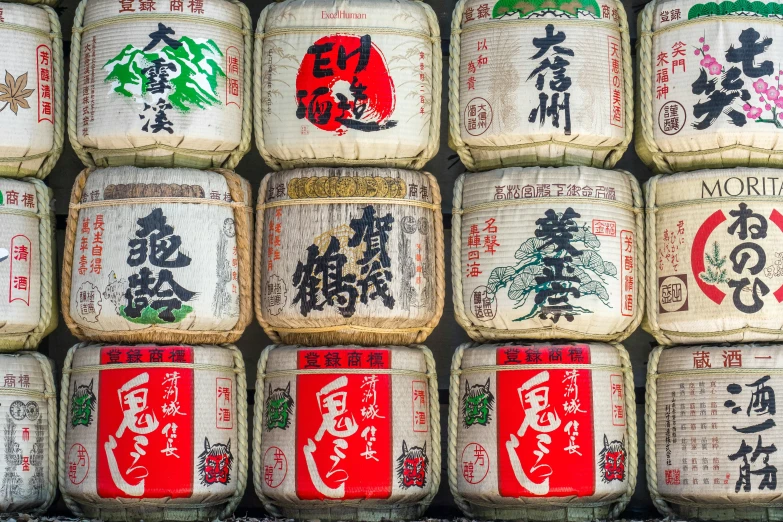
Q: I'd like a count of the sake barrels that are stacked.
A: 15